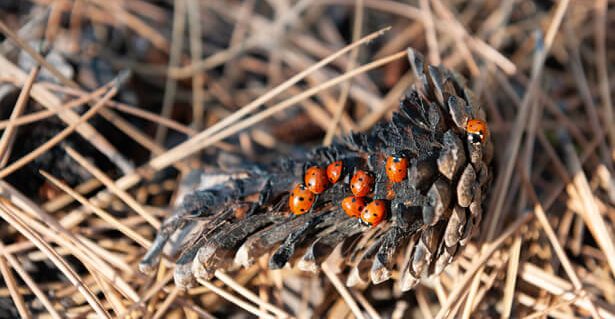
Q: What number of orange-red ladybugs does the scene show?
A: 8